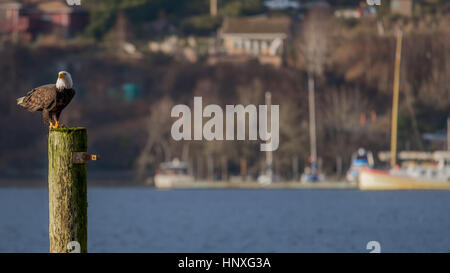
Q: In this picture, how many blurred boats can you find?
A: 5